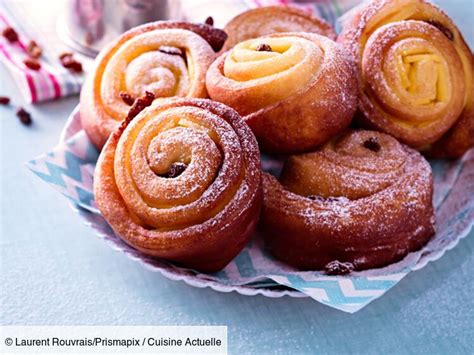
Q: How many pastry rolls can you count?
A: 6